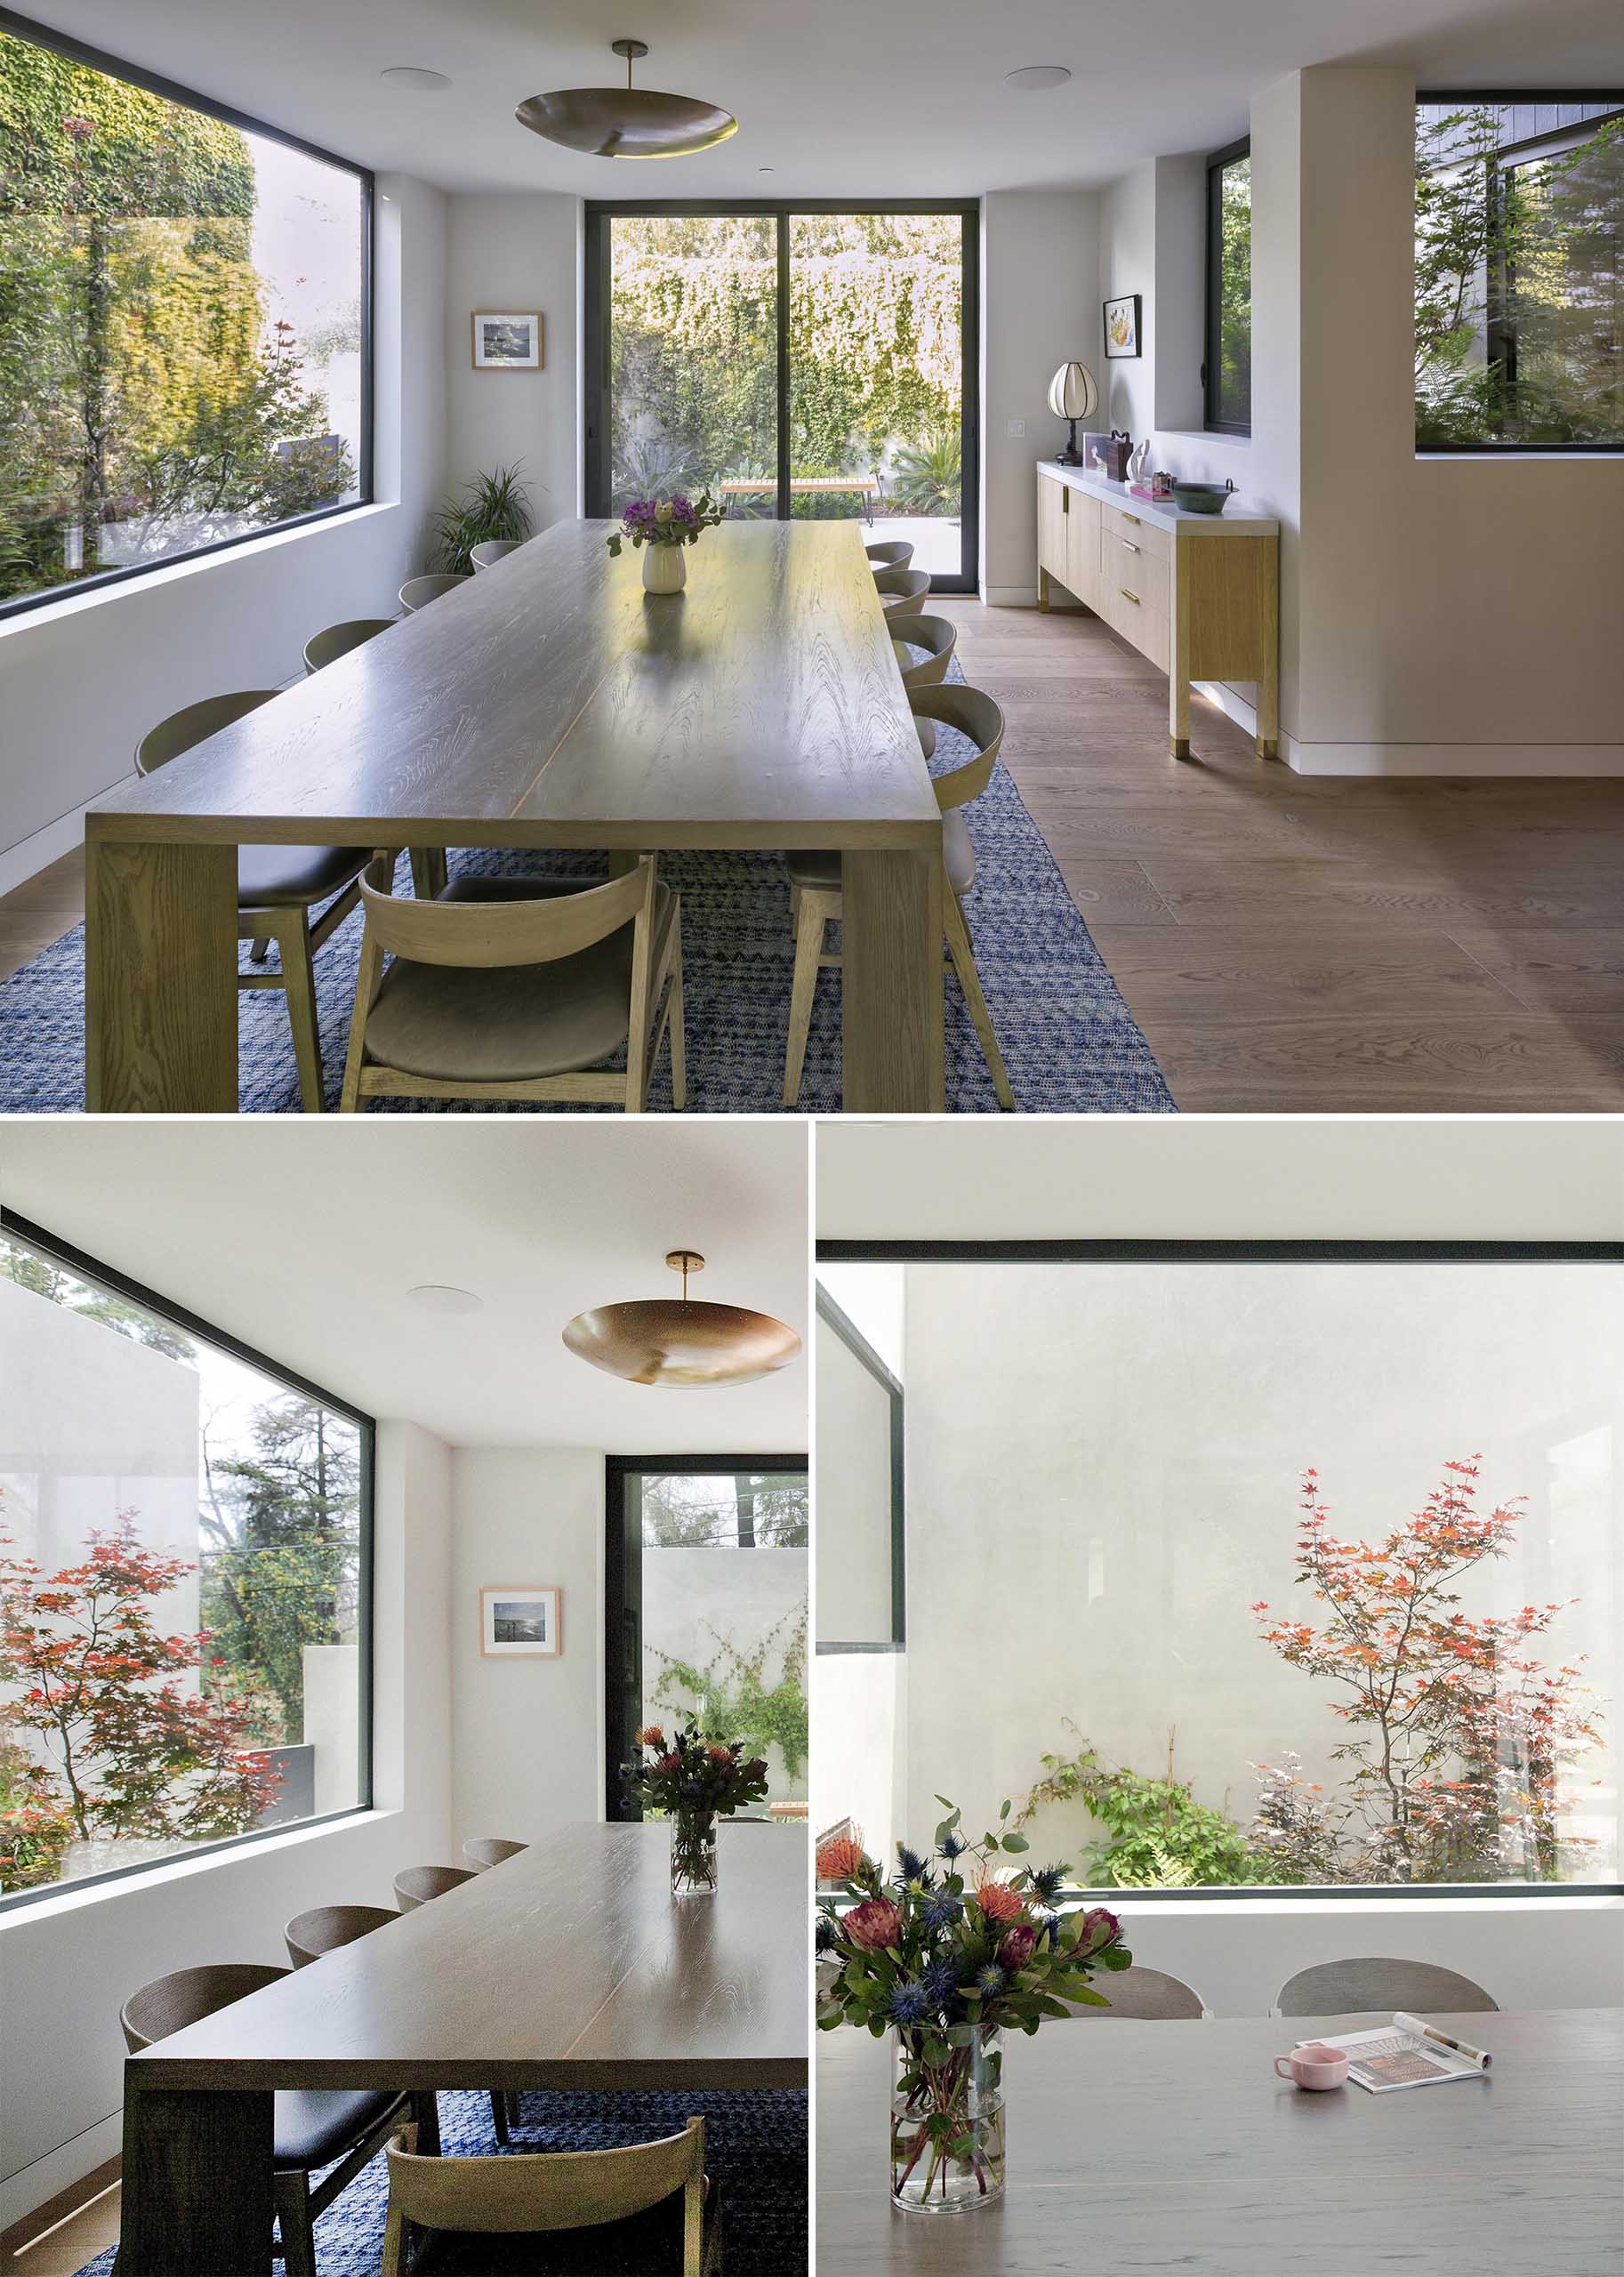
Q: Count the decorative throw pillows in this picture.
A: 0